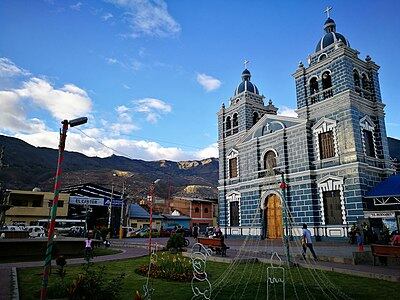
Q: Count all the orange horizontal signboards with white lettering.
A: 0